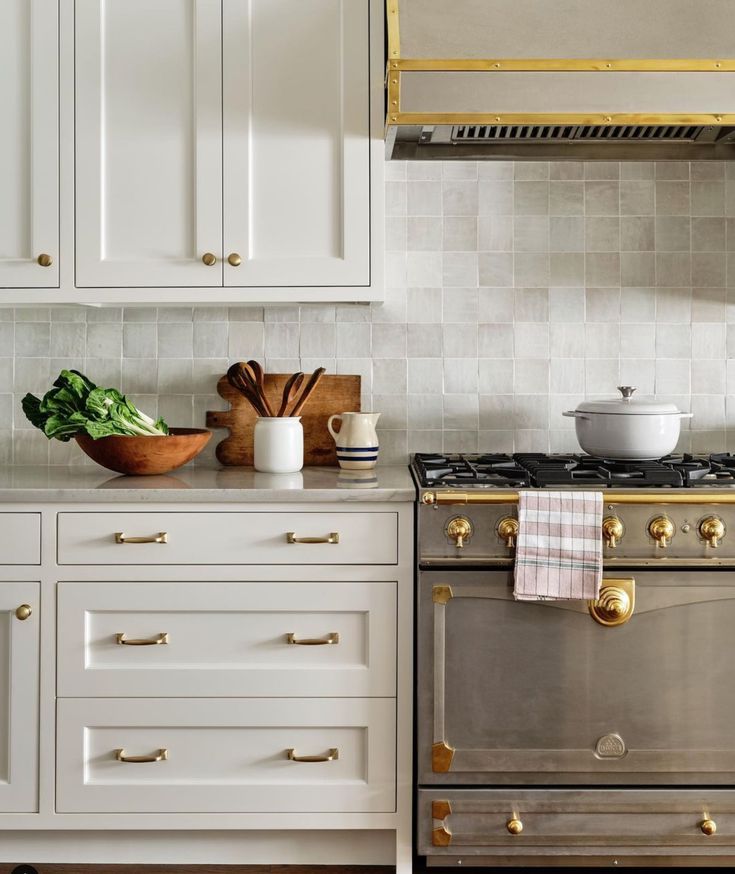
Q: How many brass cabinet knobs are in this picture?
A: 4